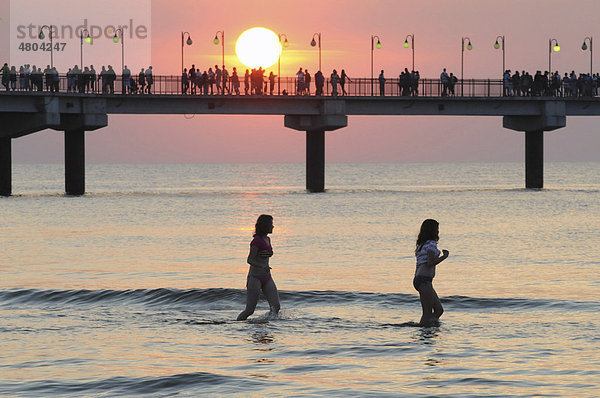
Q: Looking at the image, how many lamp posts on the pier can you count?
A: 13